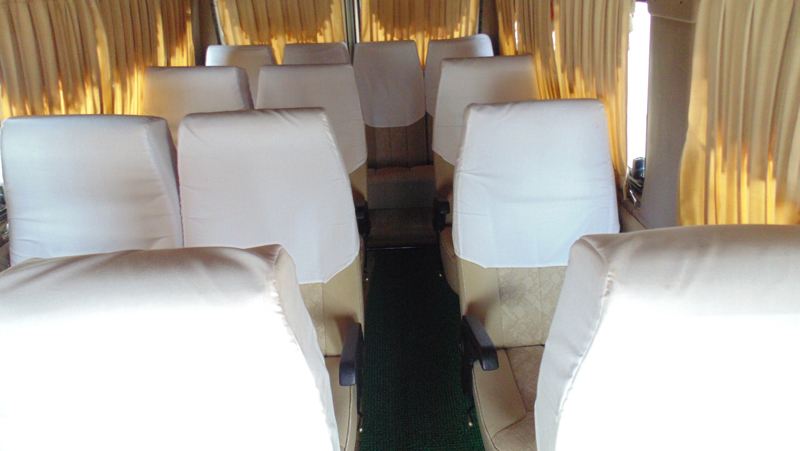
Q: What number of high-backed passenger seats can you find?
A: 12